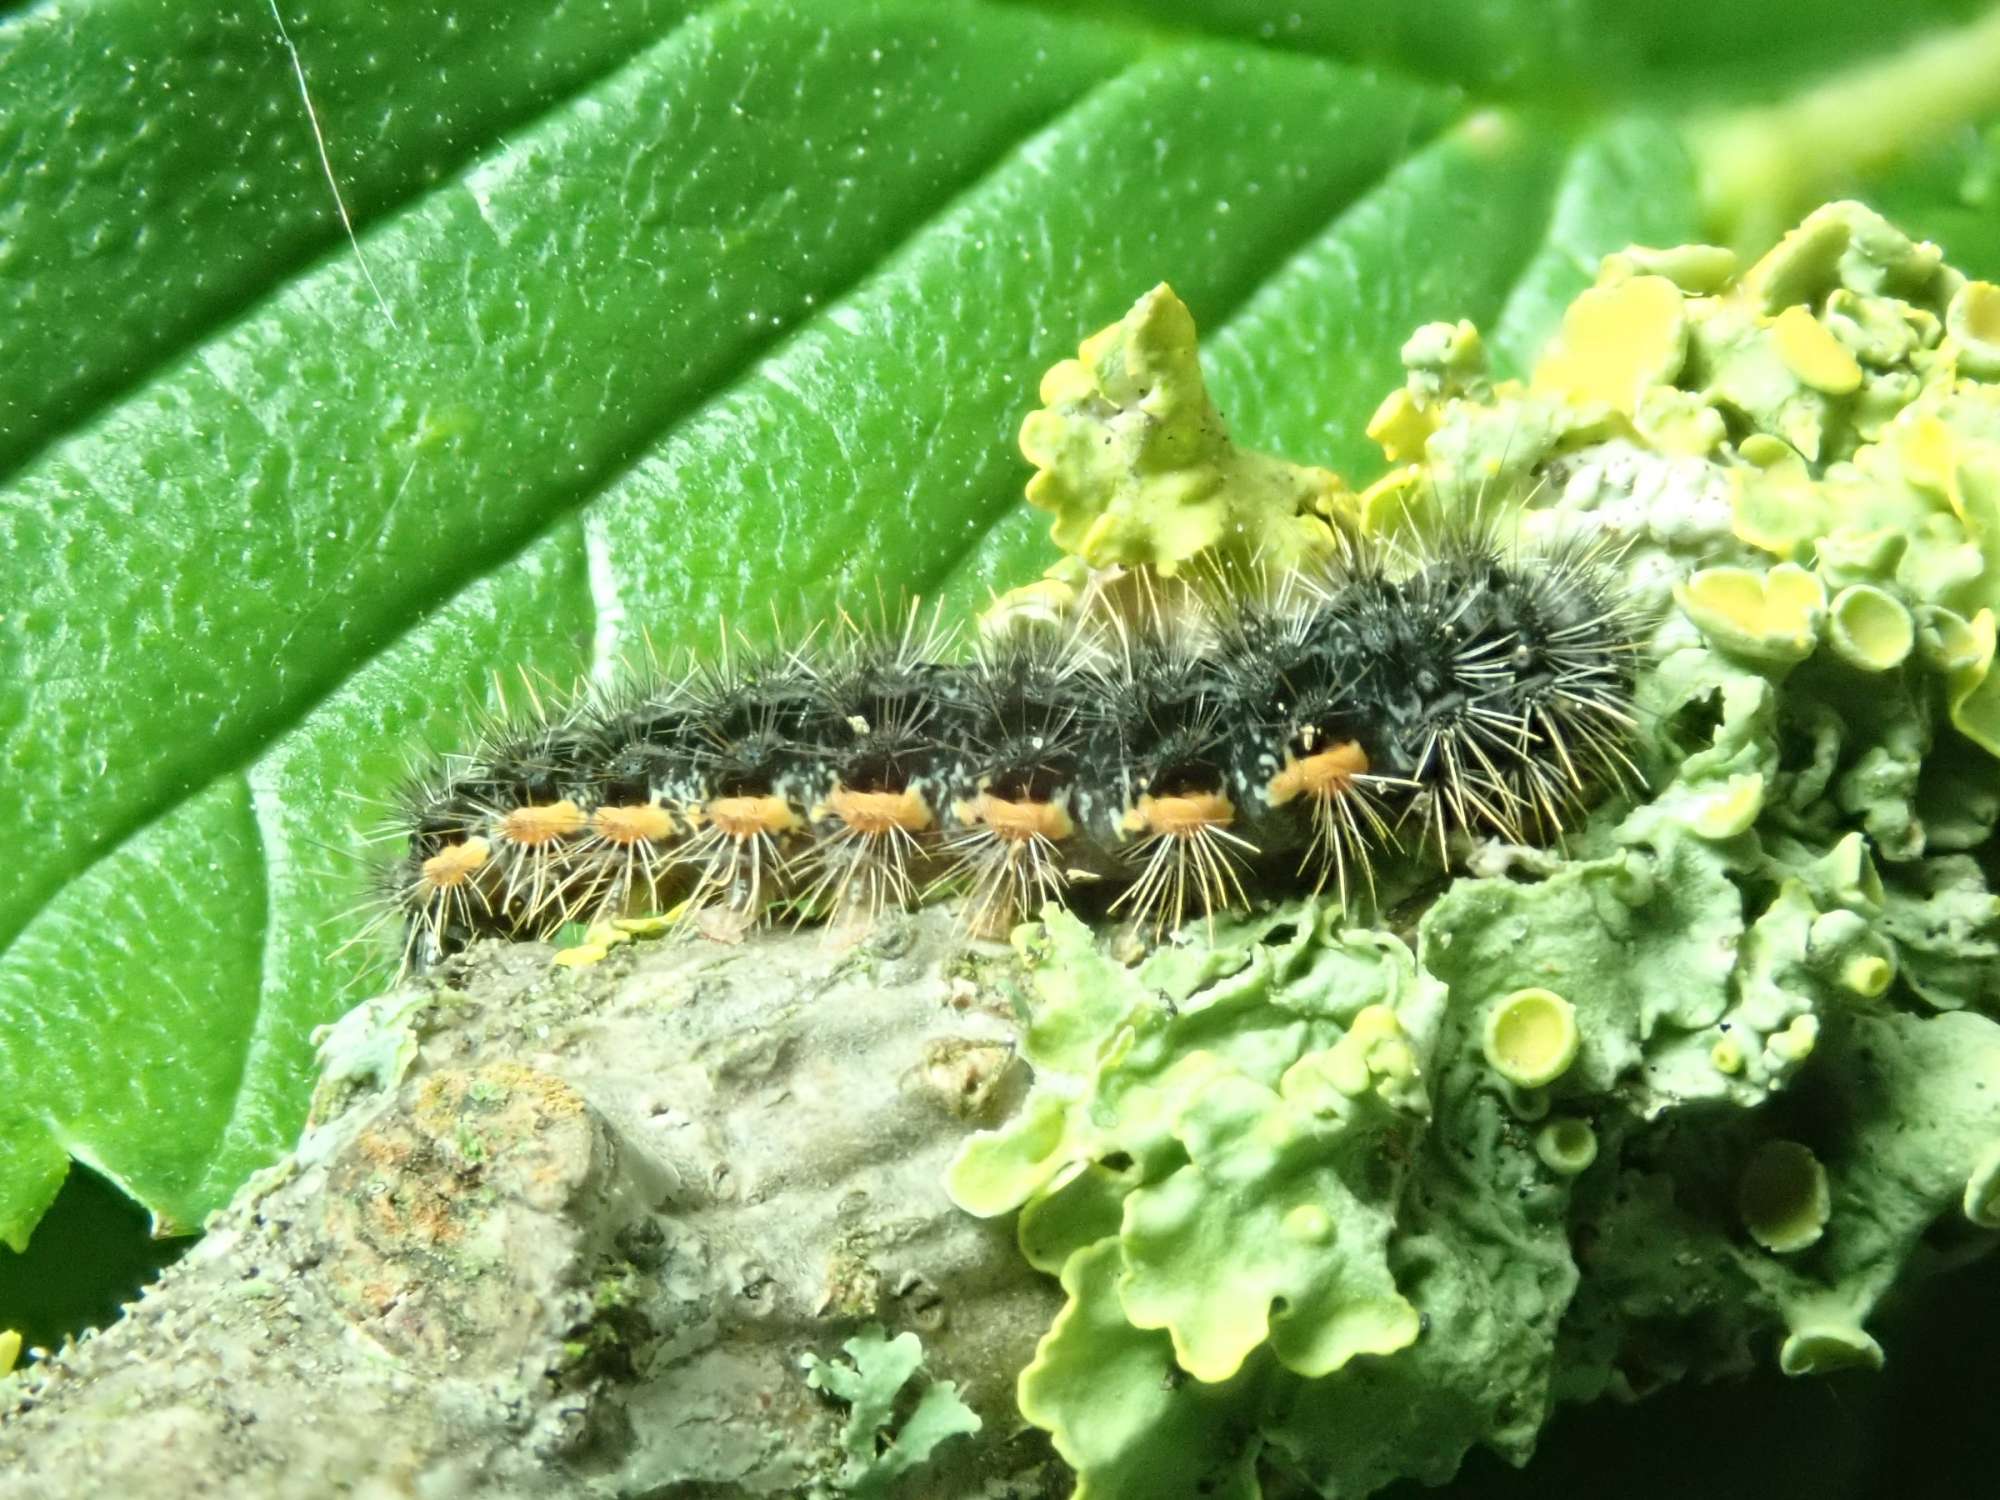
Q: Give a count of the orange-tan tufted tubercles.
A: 8